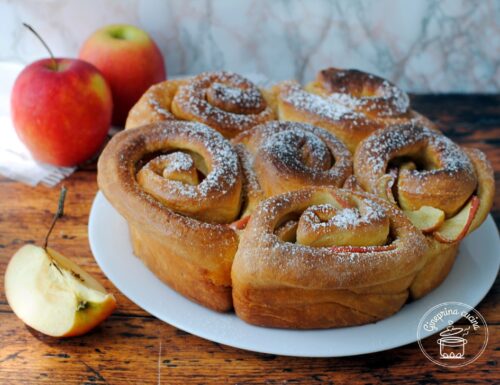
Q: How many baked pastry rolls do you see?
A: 6